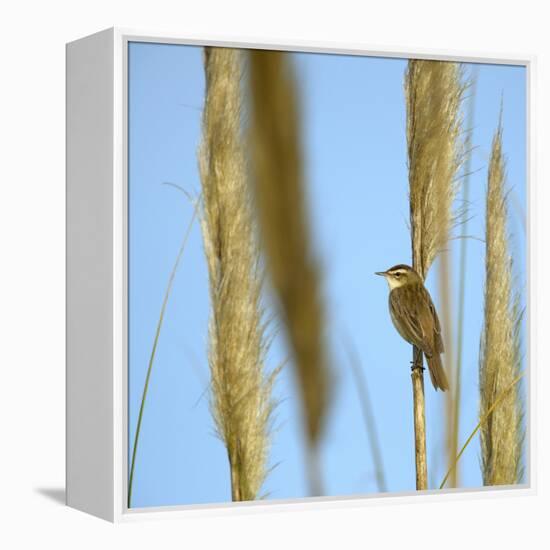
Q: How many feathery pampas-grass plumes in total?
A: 4